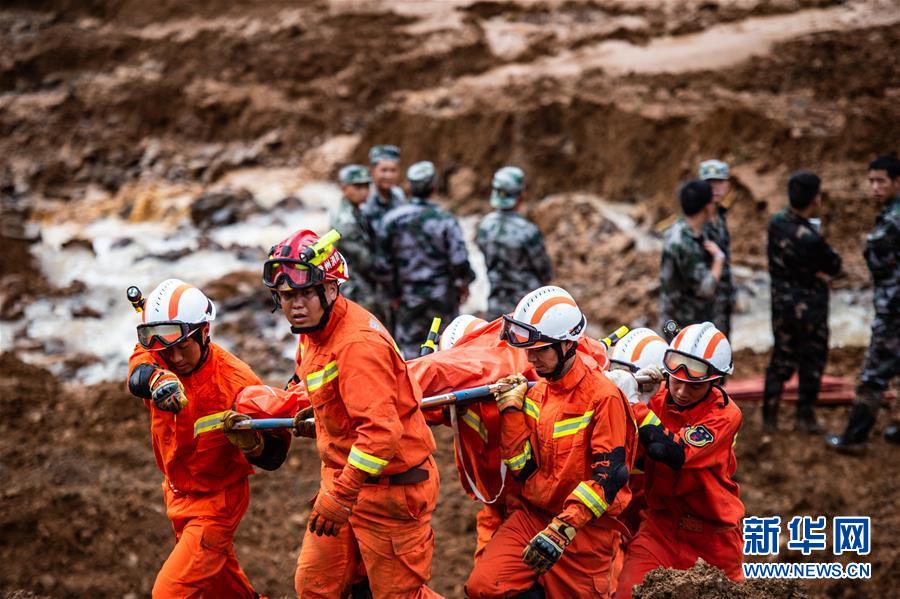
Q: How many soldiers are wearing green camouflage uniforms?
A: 8